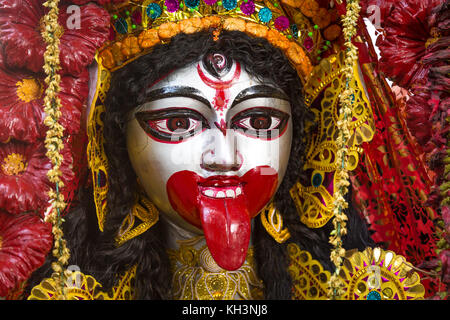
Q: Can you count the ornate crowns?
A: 1